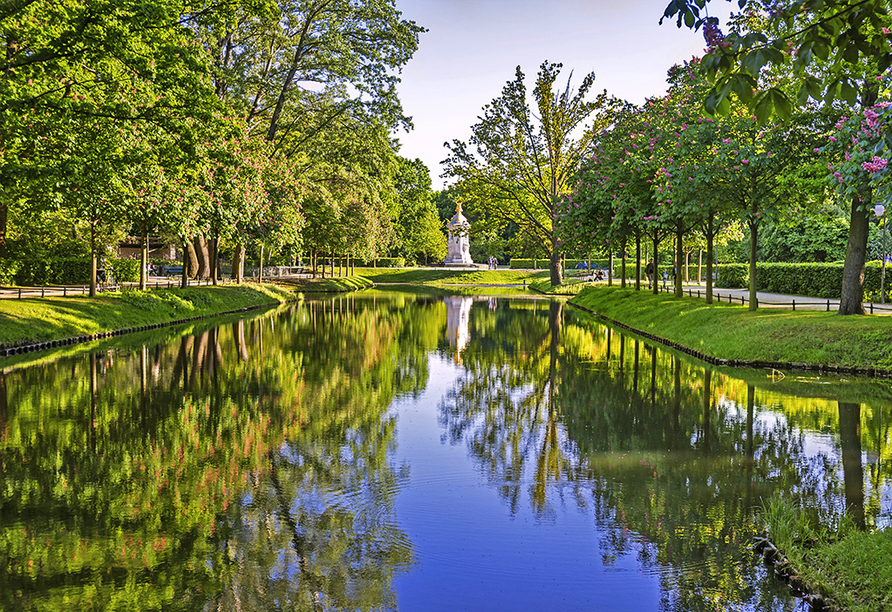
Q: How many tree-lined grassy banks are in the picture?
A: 2